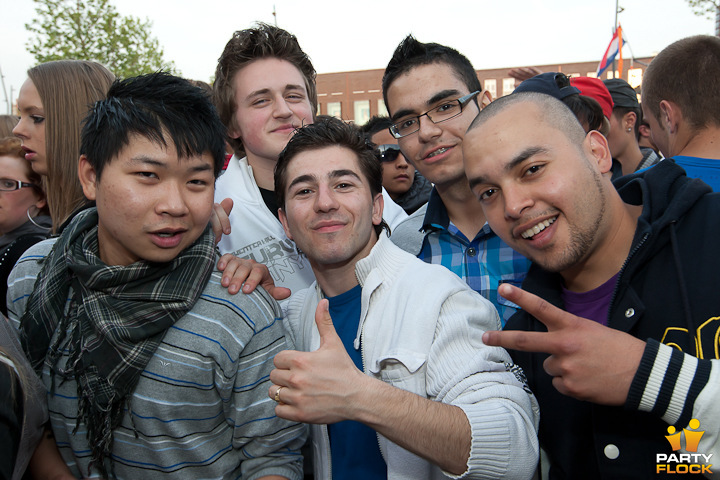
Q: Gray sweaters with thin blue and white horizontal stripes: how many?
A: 1